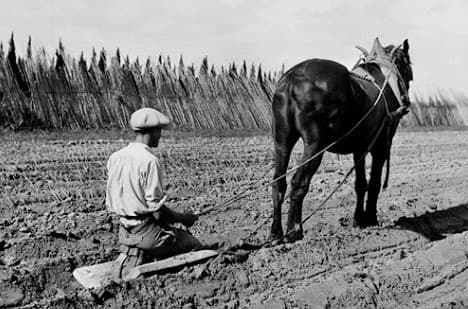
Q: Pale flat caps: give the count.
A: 1